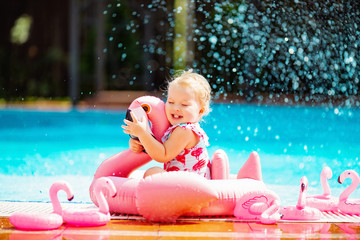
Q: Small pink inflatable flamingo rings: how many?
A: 6